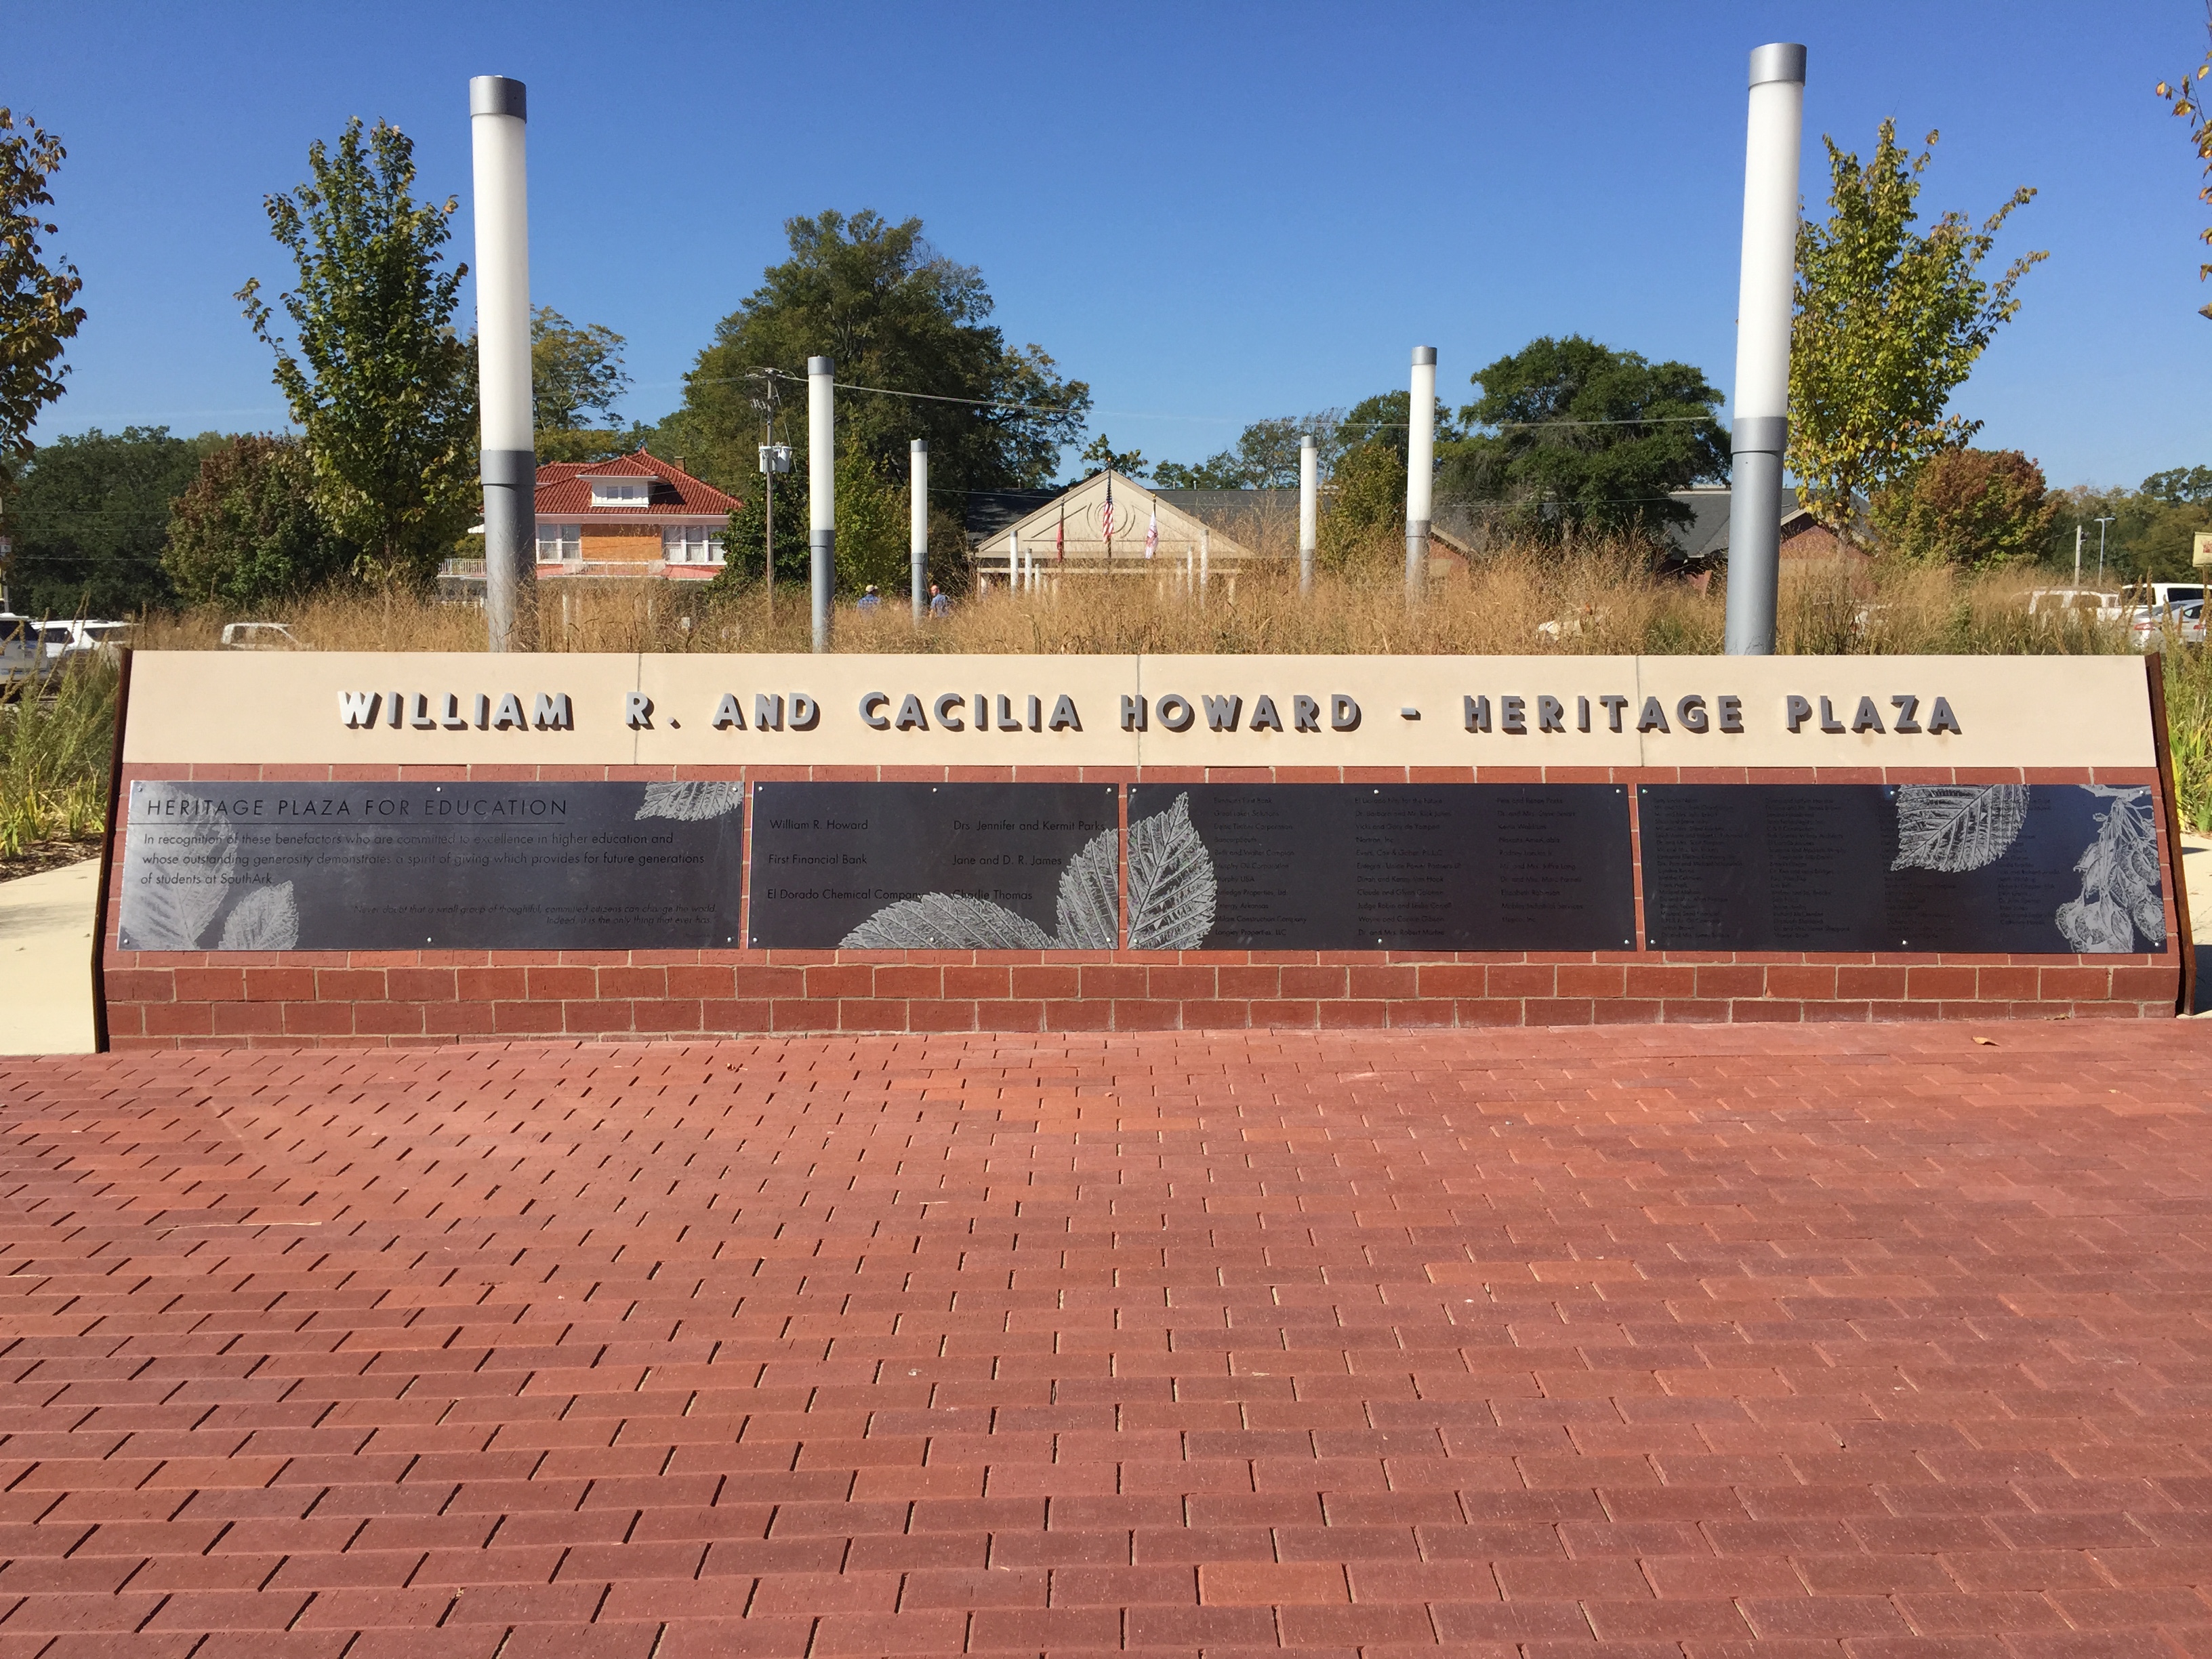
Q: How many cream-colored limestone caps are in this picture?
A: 4